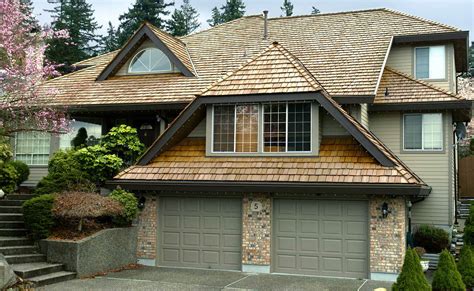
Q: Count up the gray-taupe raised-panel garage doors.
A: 2